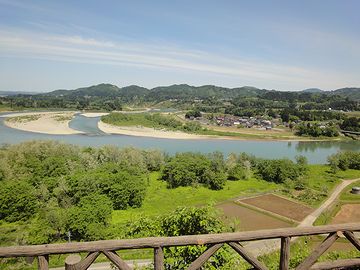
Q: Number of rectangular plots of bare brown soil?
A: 3